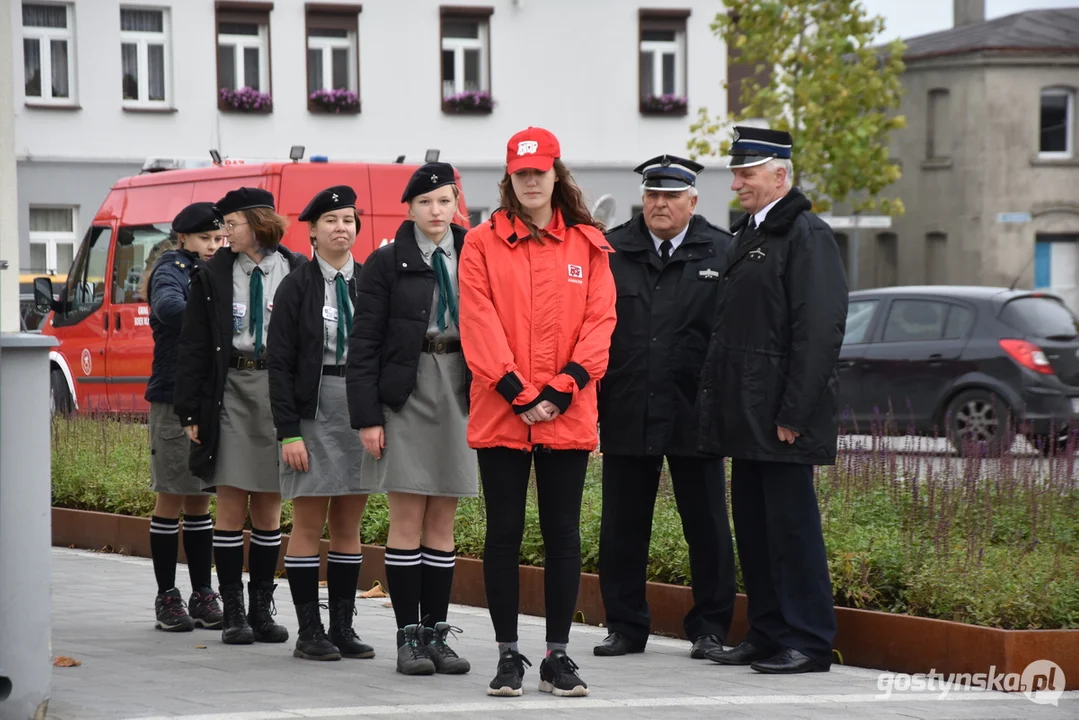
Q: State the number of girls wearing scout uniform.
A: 4